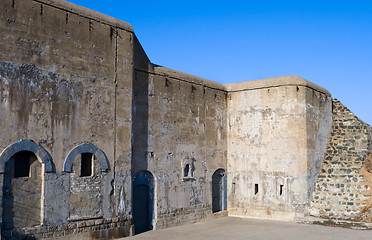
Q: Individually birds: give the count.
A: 0